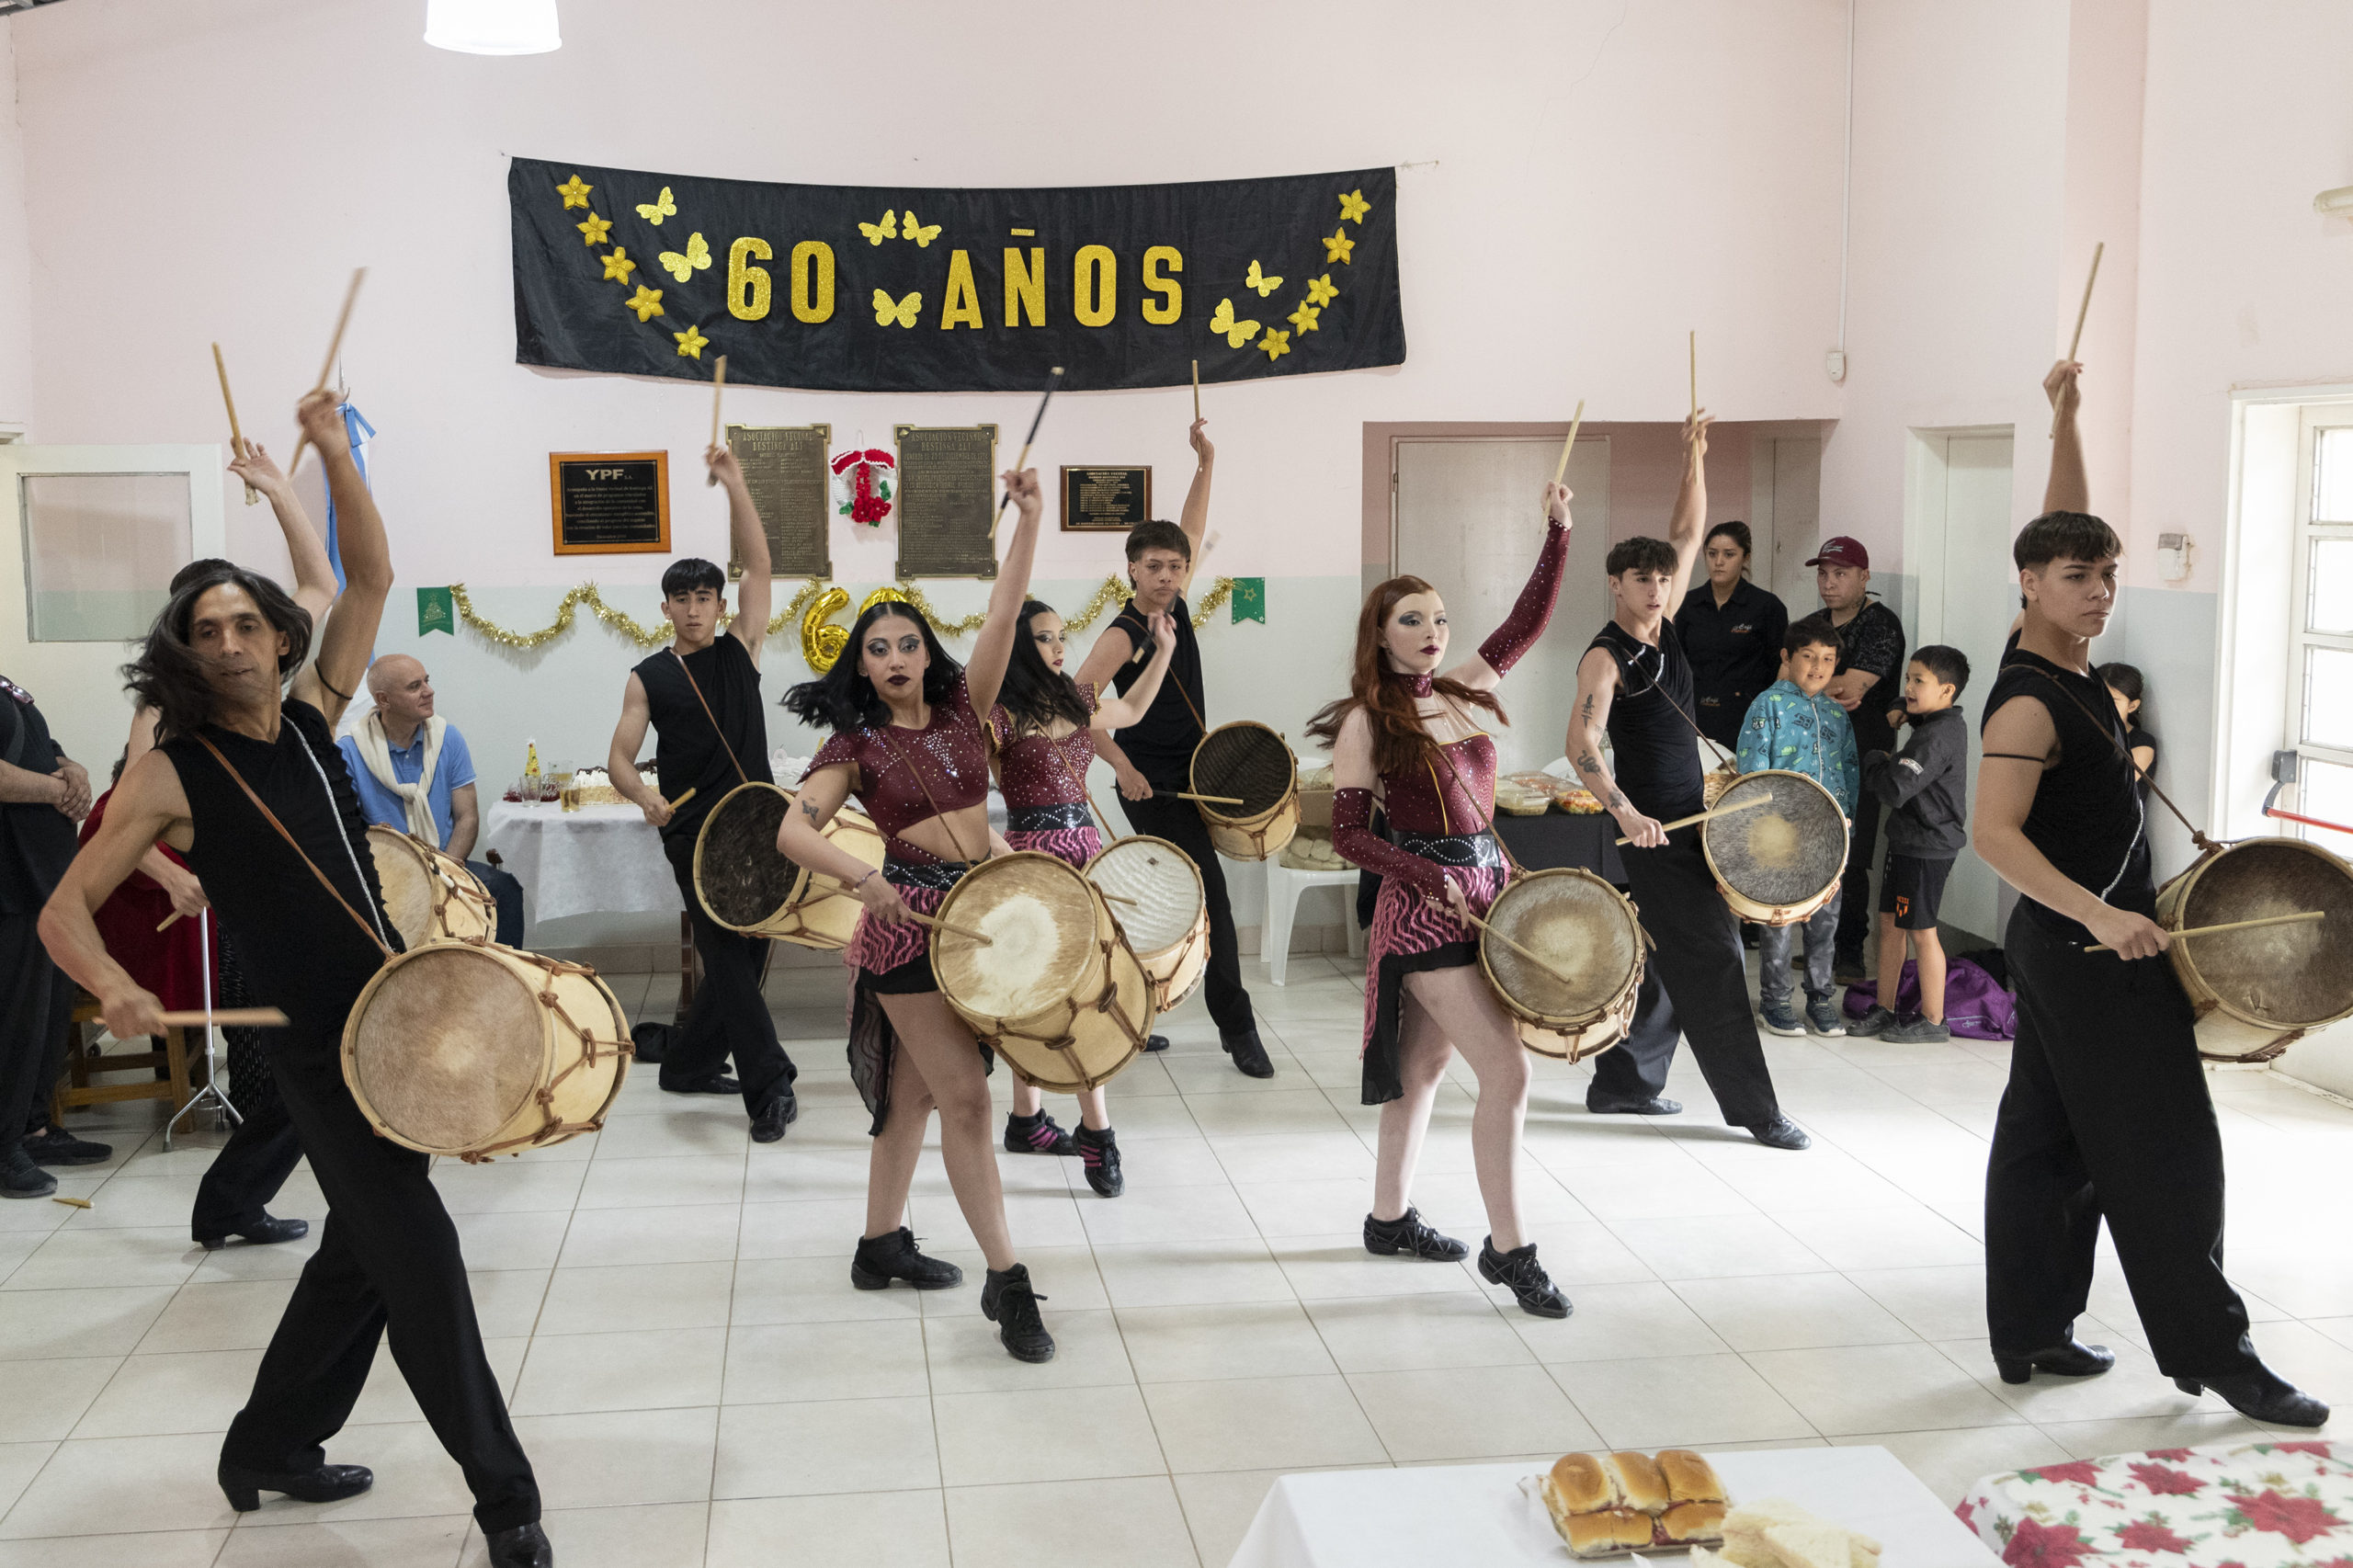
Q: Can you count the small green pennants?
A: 2